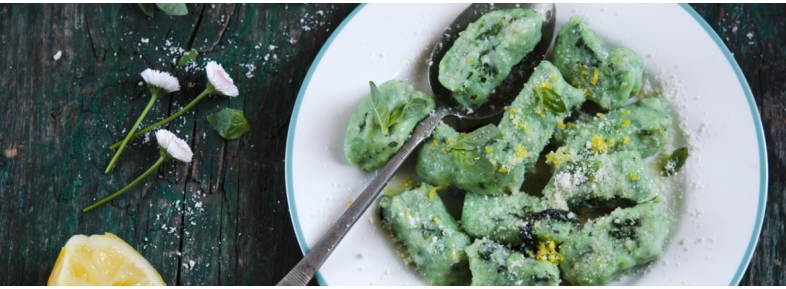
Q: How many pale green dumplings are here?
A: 11